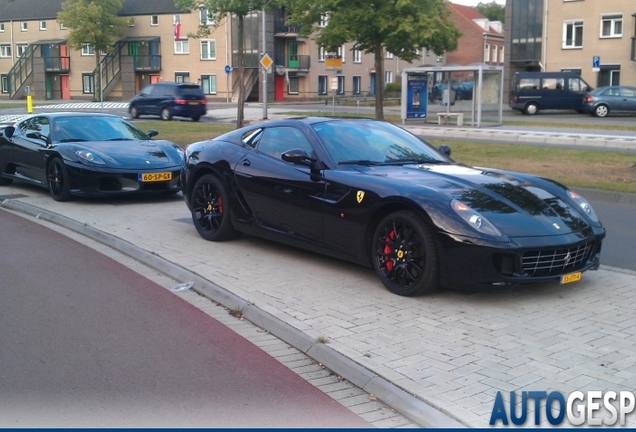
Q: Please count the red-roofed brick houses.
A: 1